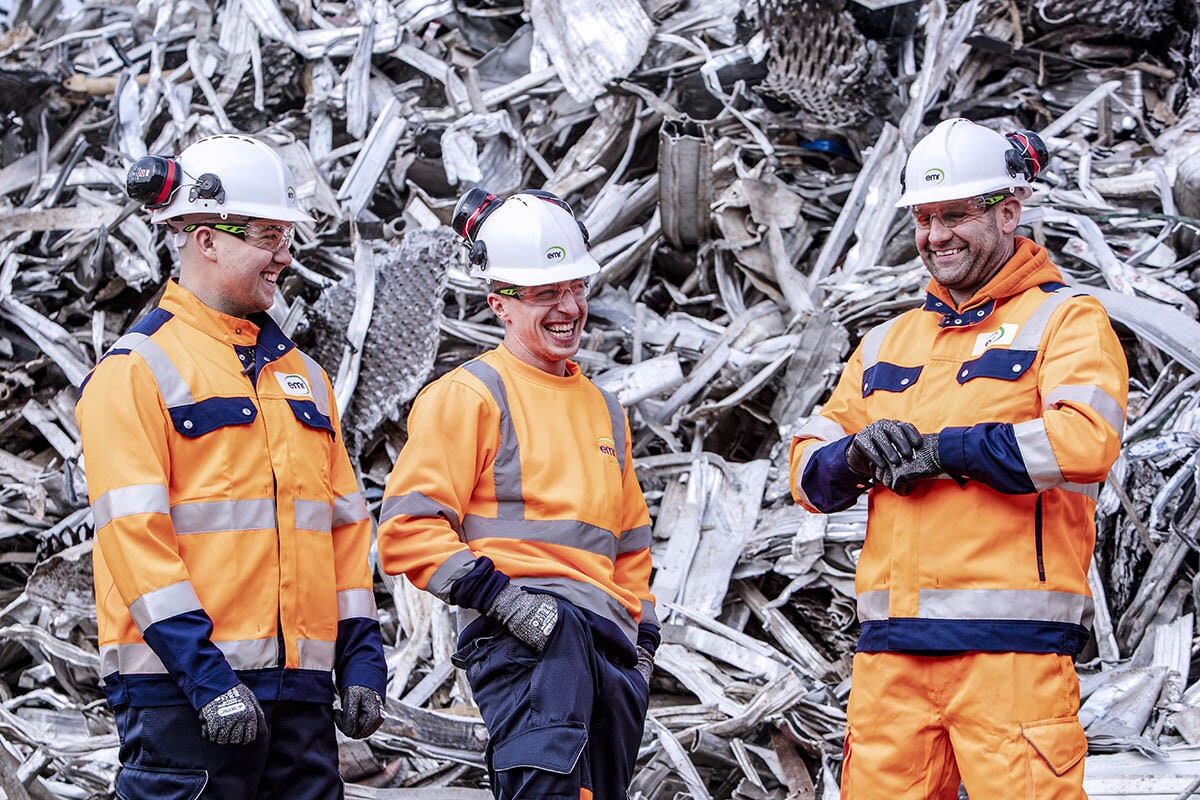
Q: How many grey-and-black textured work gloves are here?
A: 6